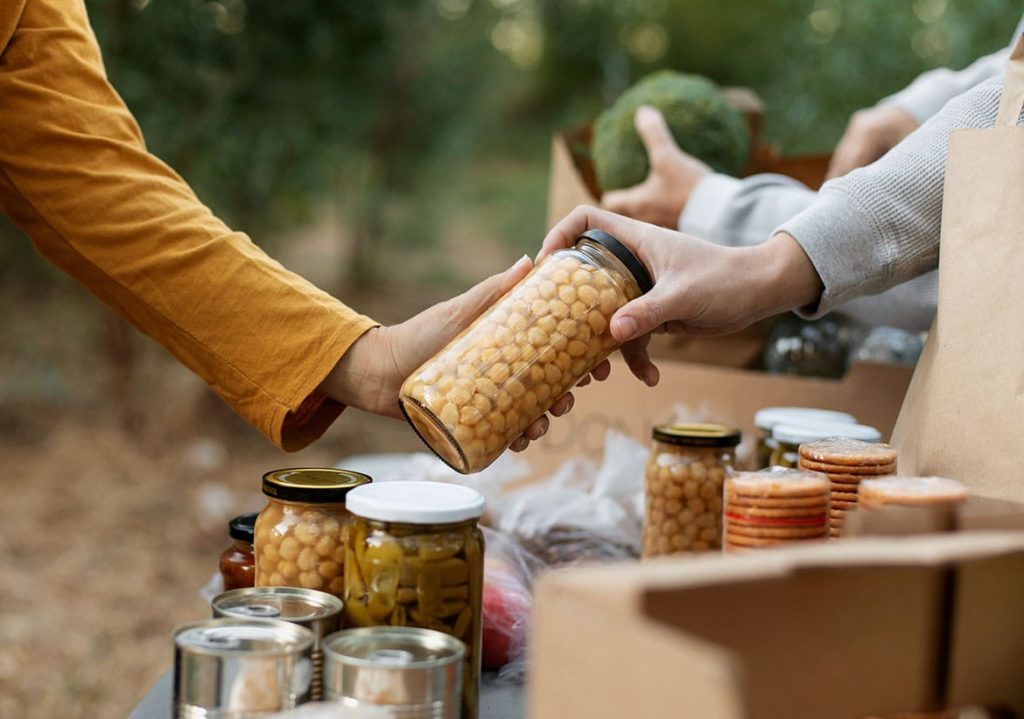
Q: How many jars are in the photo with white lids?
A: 3